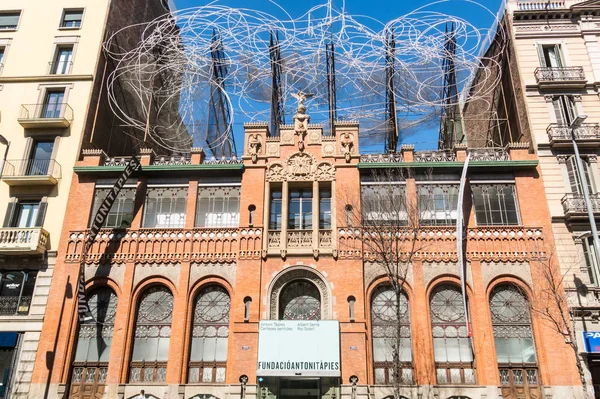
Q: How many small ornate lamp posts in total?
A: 2